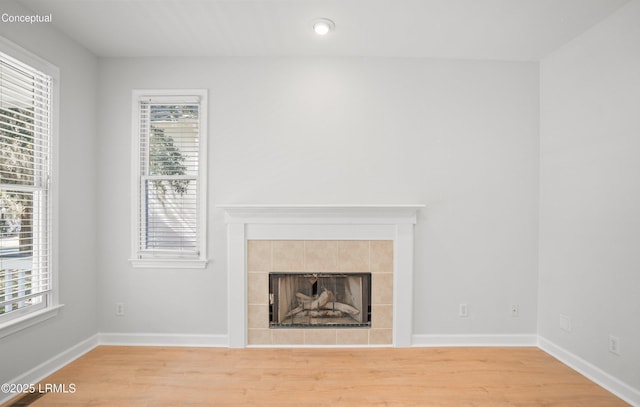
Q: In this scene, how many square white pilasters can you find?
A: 2